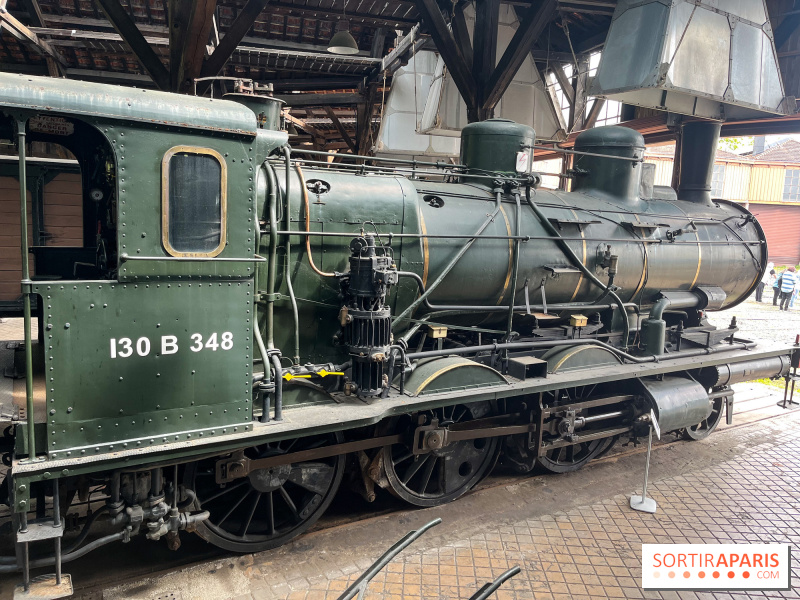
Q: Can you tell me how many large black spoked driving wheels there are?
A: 3